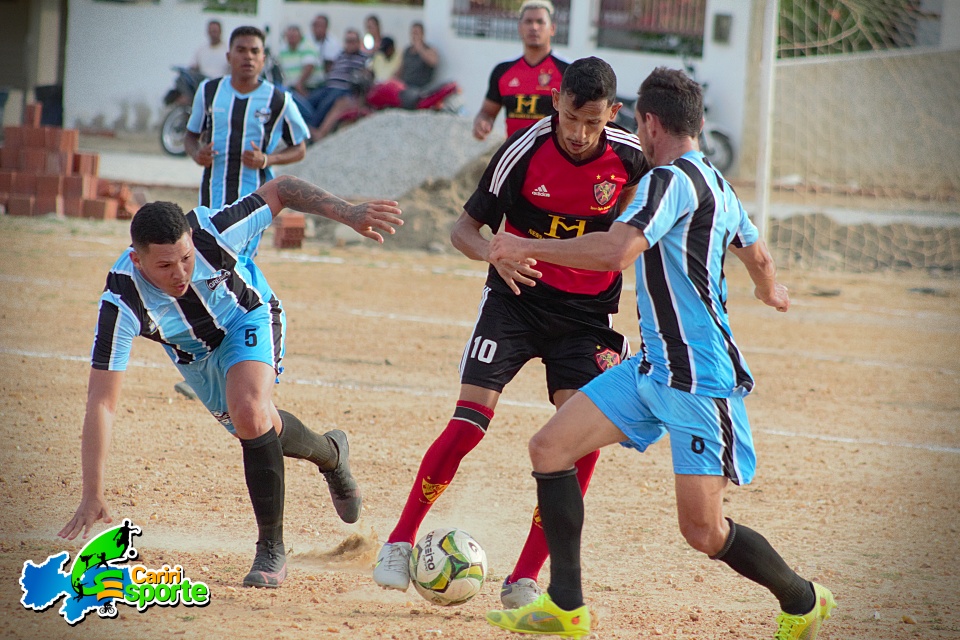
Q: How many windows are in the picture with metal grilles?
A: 2